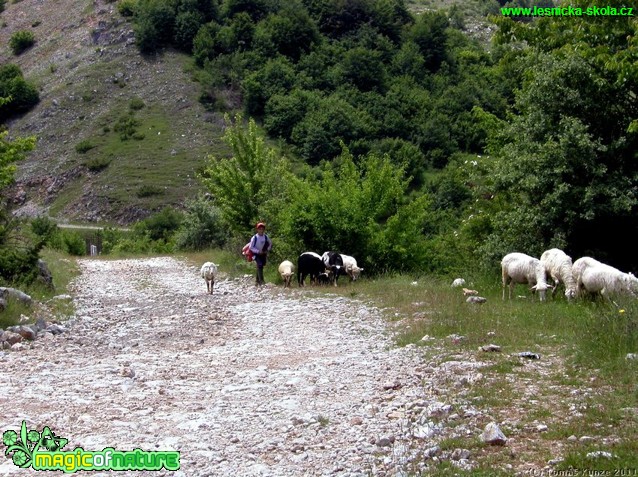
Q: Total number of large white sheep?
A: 3